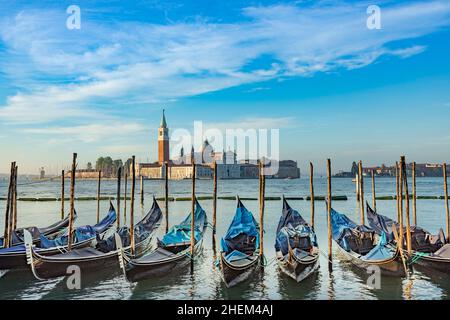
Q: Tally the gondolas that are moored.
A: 8